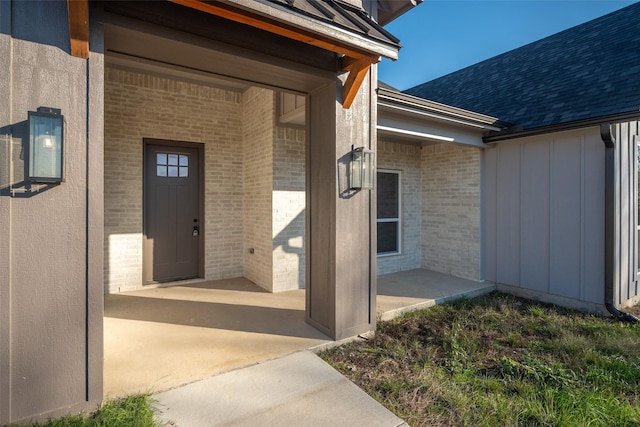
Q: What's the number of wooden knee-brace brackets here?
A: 2